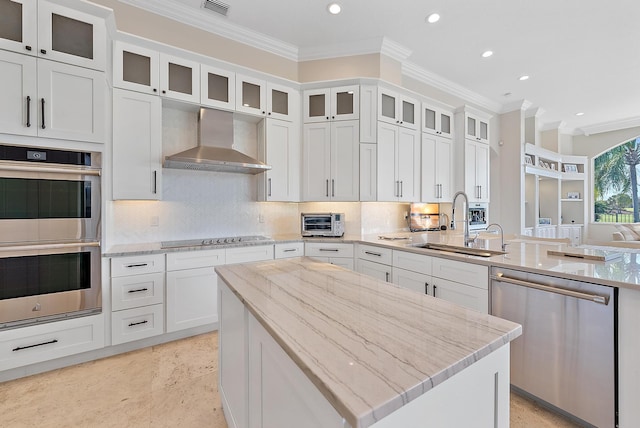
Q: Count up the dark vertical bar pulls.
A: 15